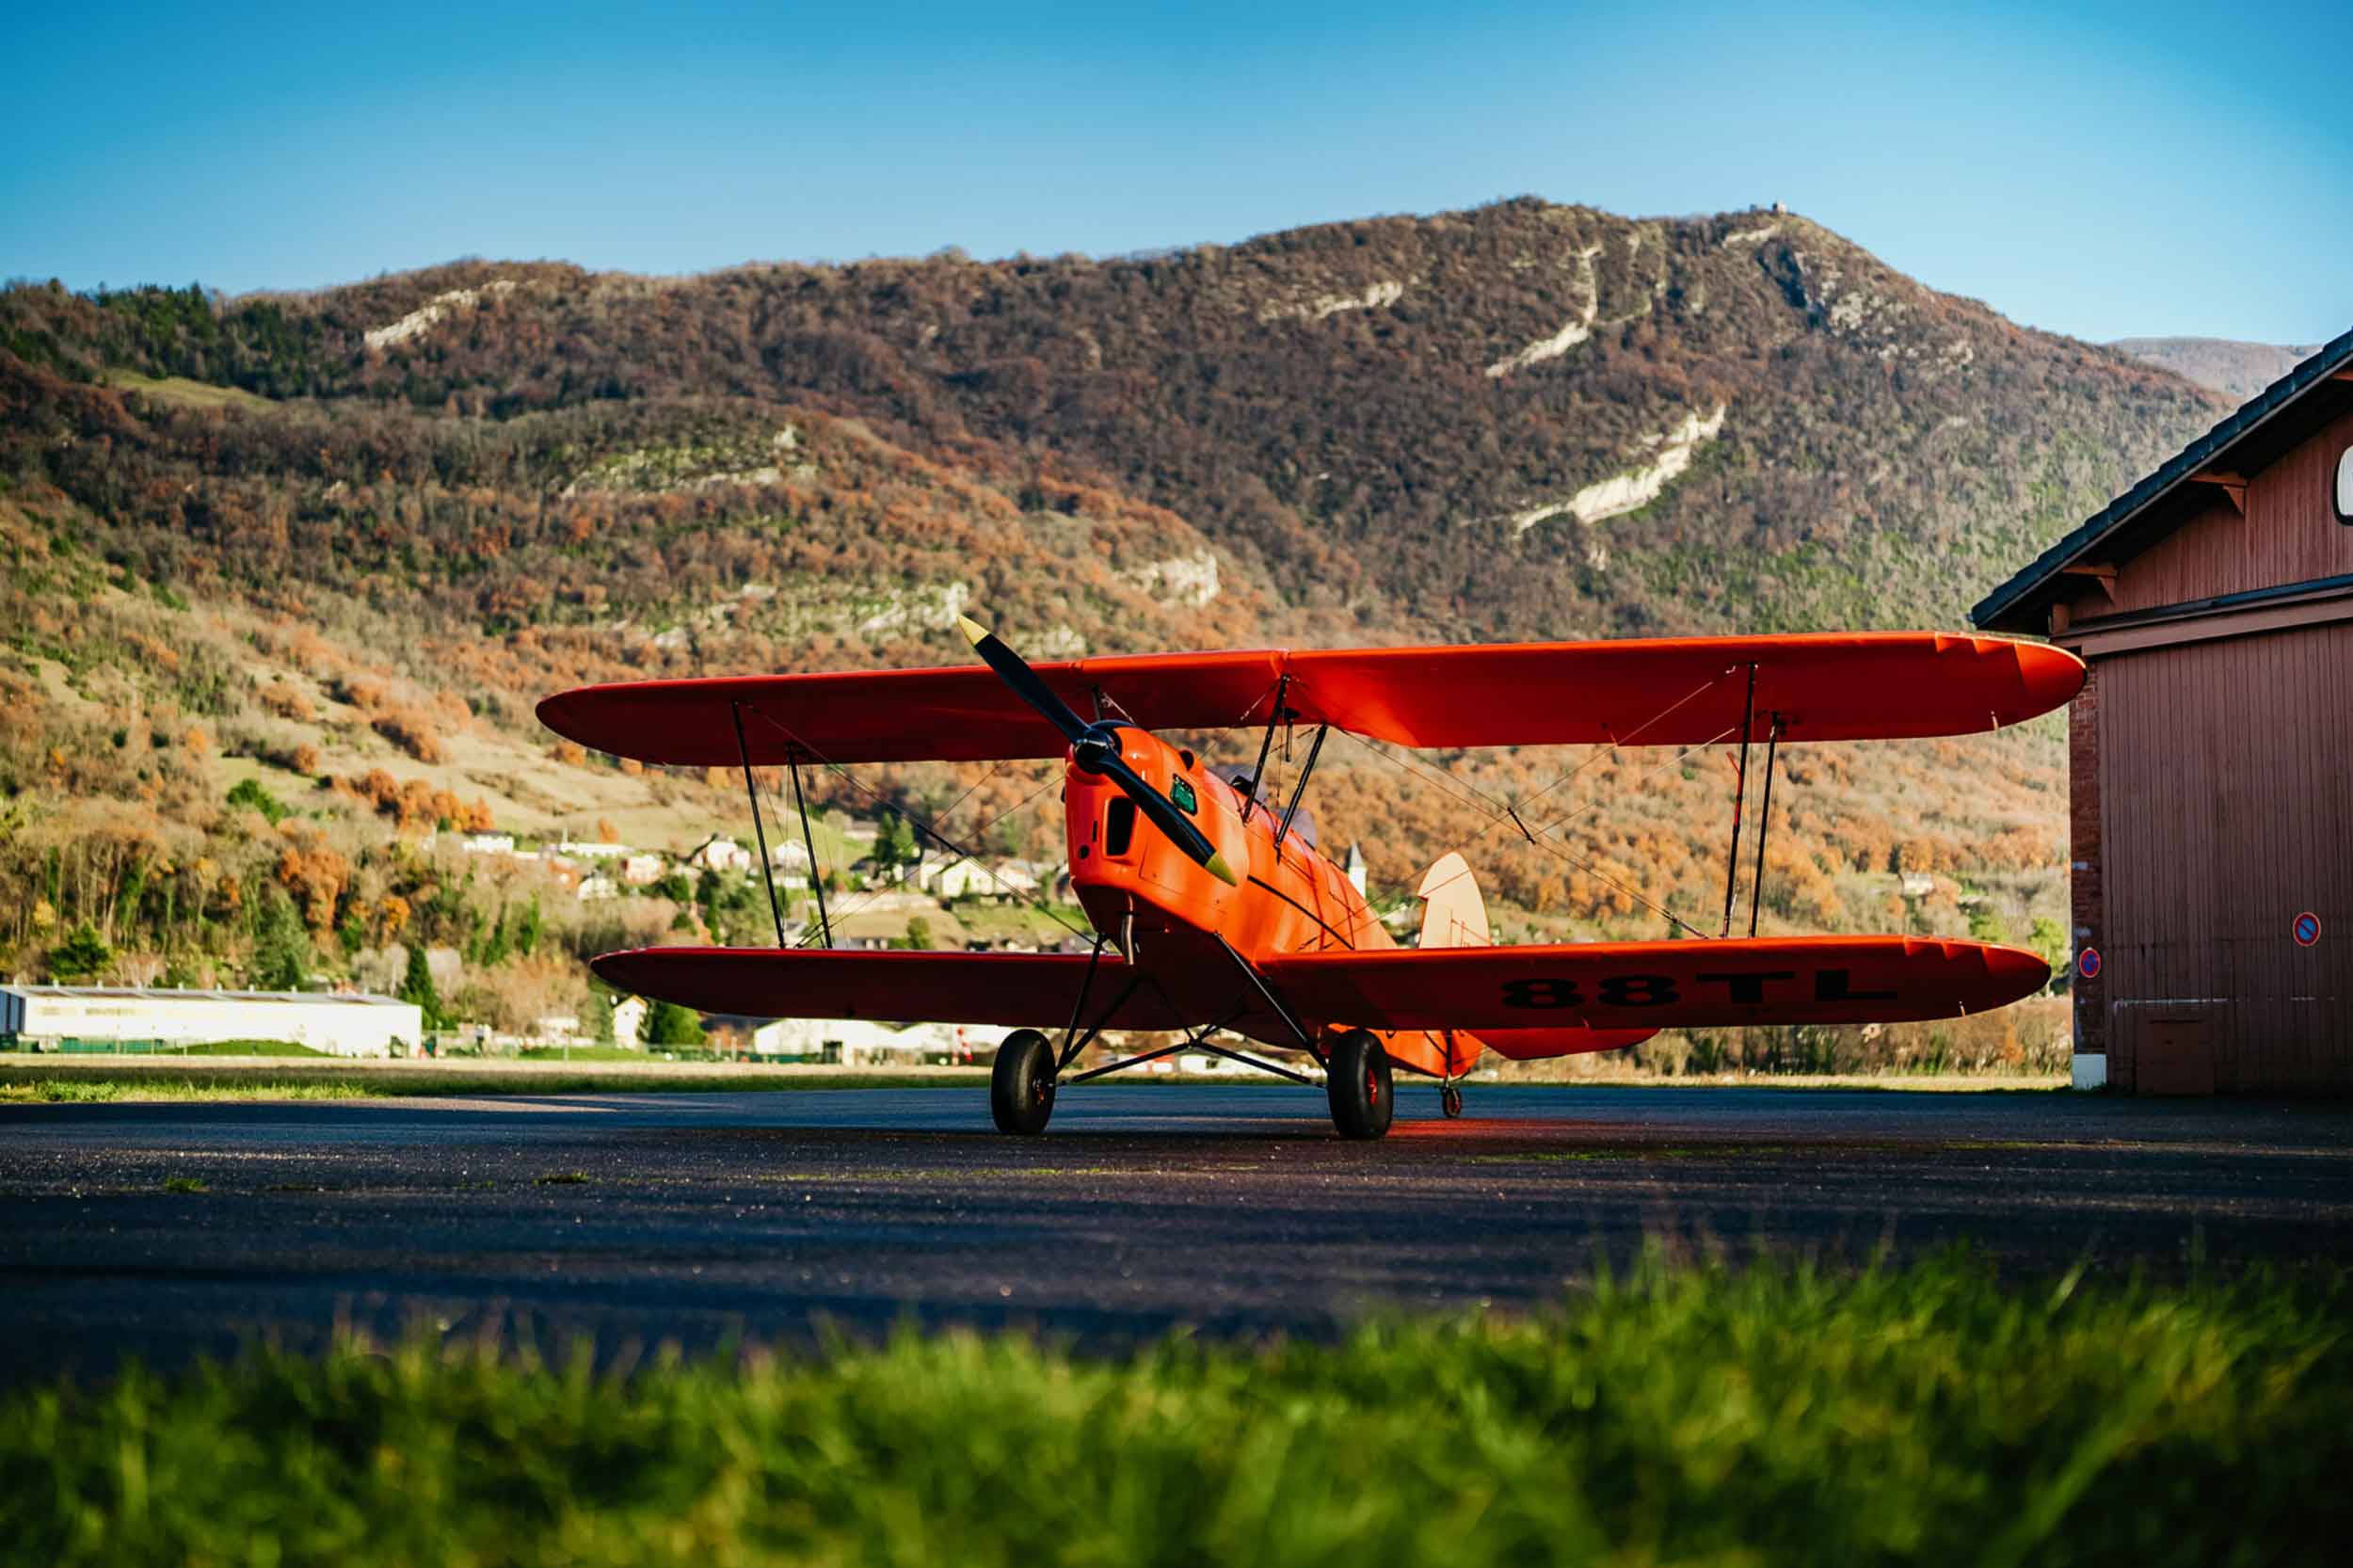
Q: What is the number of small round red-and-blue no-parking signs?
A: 2